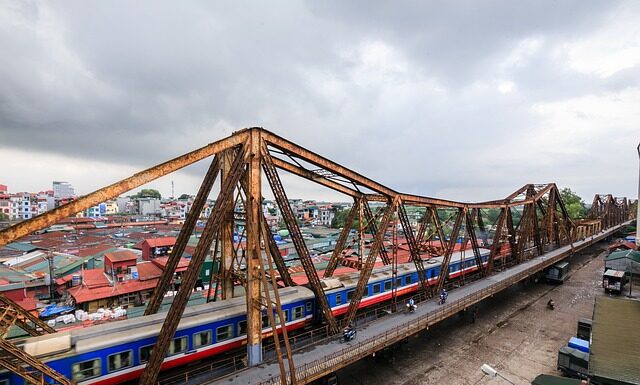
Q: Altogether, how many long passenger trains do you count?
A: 1